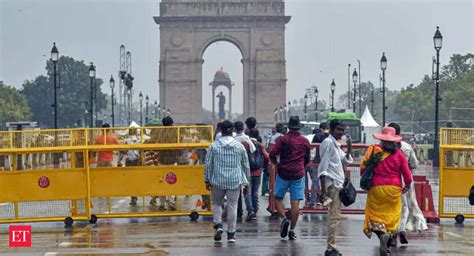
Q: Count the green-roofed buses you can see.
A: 1